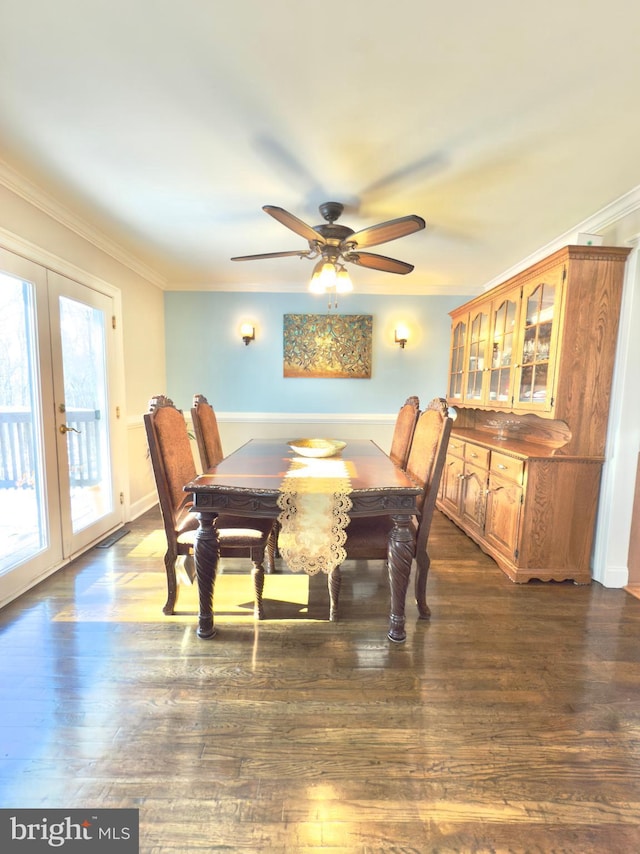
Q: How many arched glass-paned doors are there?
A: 4